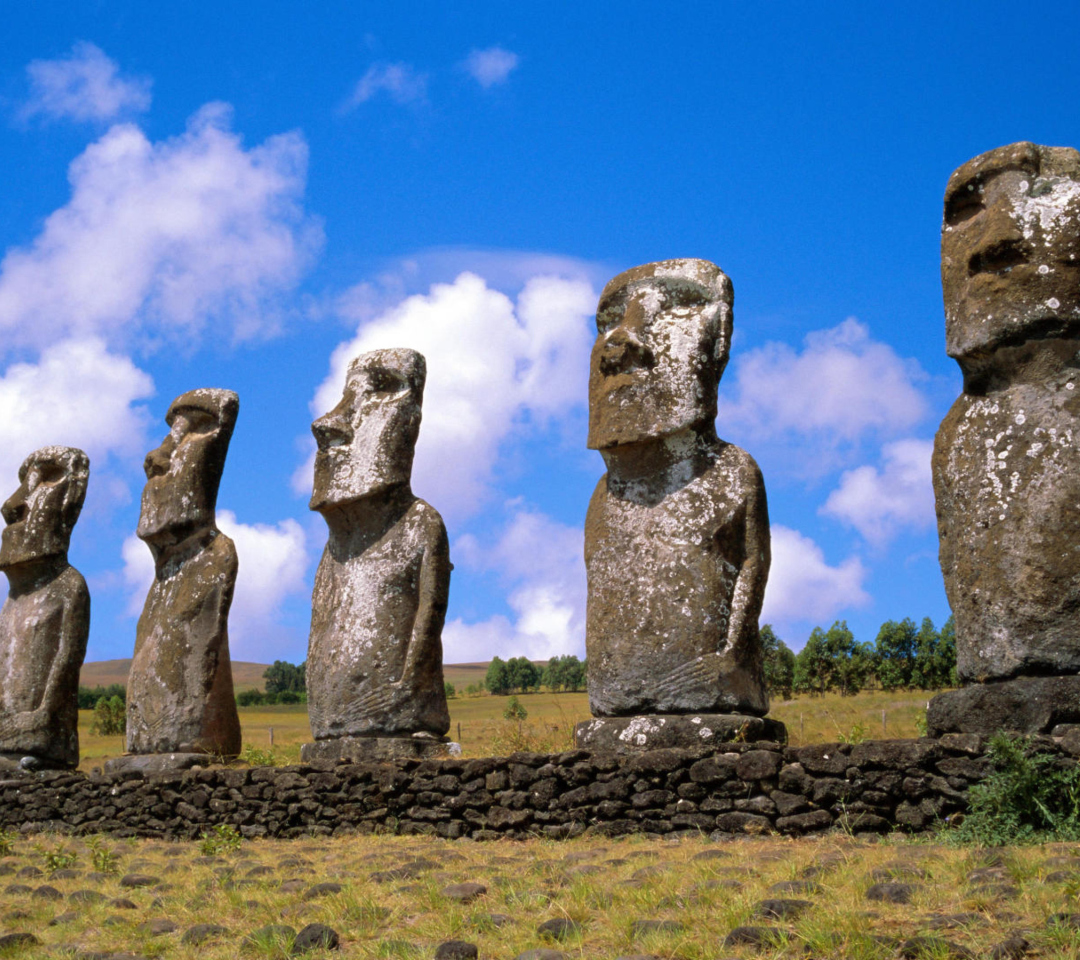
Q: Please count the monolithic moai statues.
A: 5